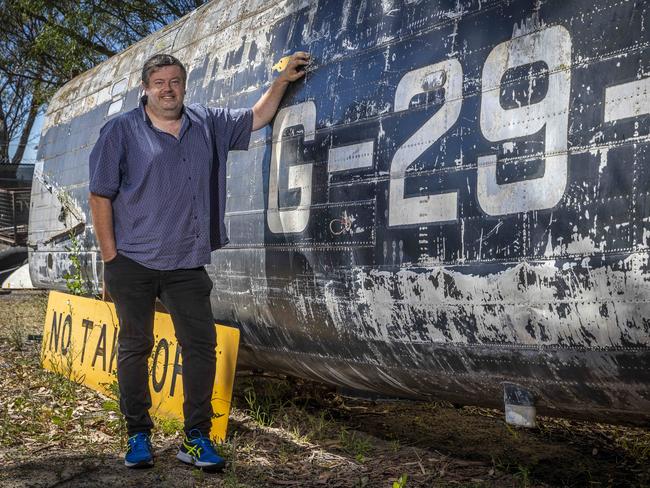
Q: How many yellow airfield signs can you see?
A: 1